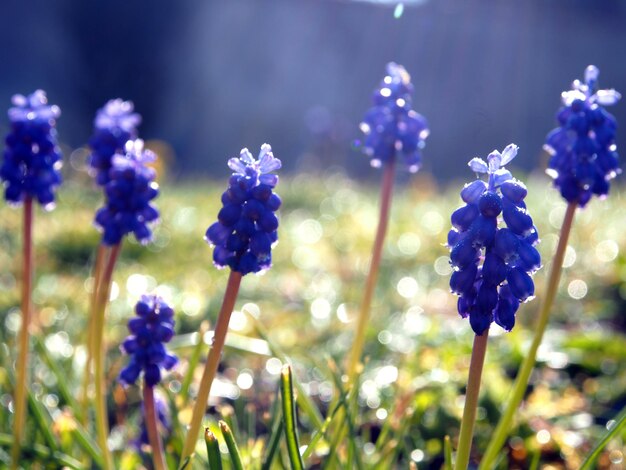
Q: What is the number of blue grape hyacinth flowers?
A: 8